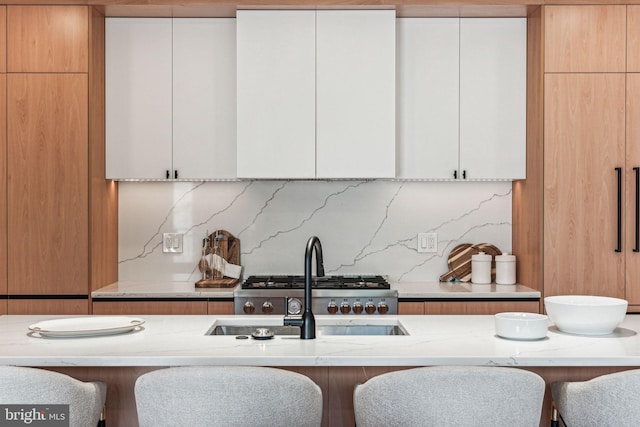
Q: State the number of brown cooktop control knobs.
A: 7